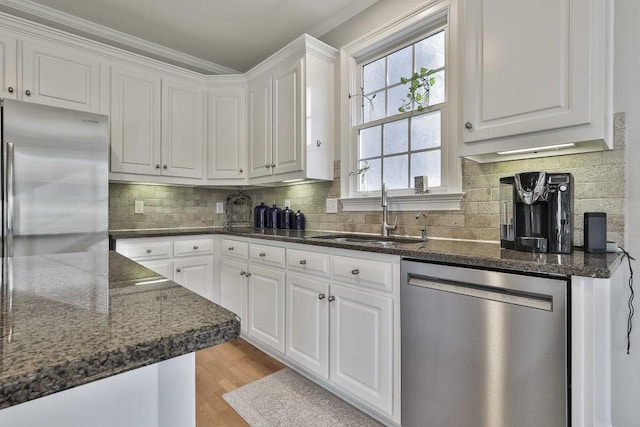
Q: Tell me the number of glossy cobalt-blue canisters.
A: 4